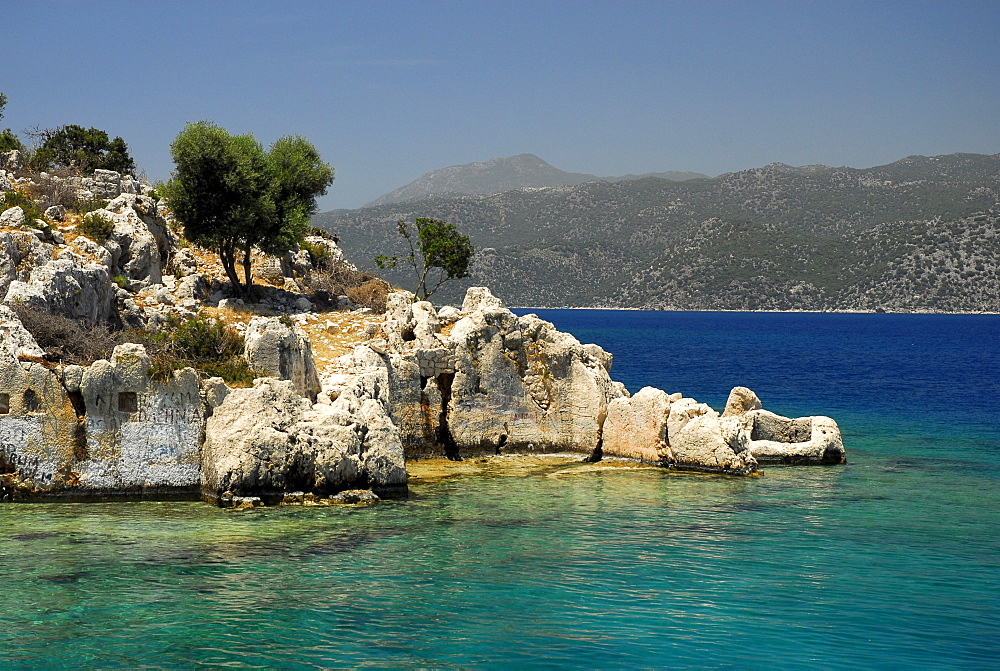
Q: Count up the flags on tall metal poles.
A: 0